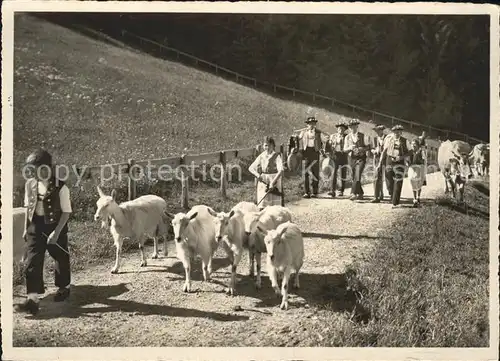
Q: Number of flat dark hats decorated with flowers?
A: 5